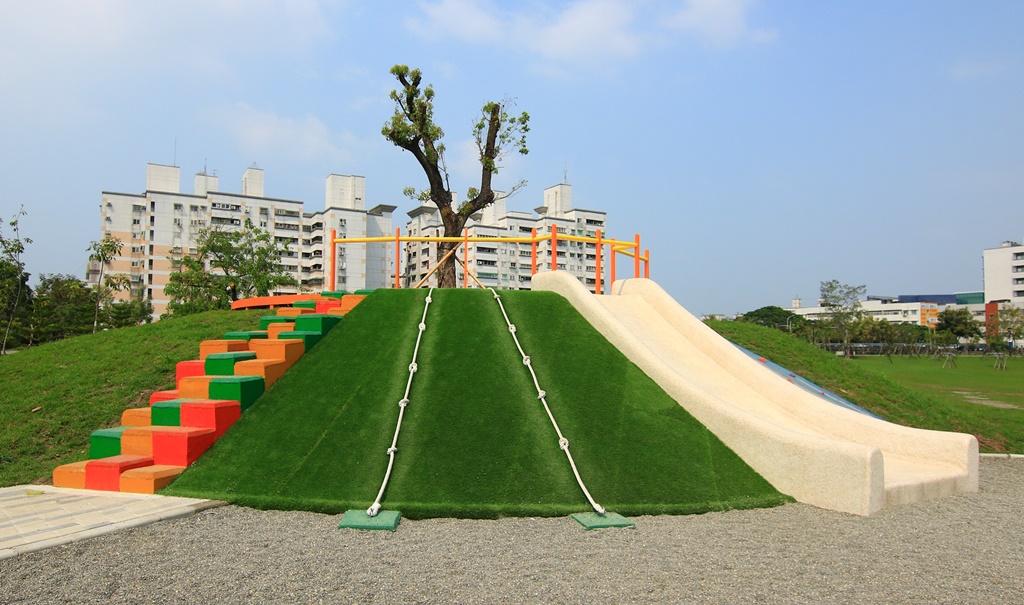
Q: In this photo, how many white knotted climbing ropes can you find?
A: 2